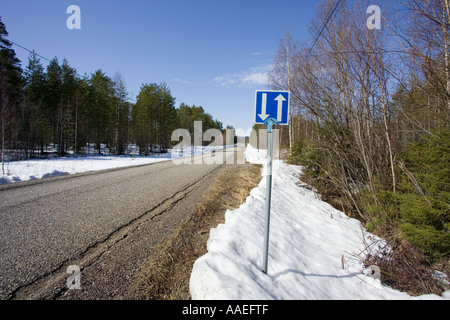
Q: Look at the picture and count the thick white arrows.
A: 2